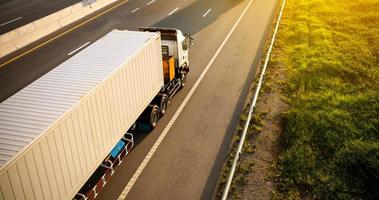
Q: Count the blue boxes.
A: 1